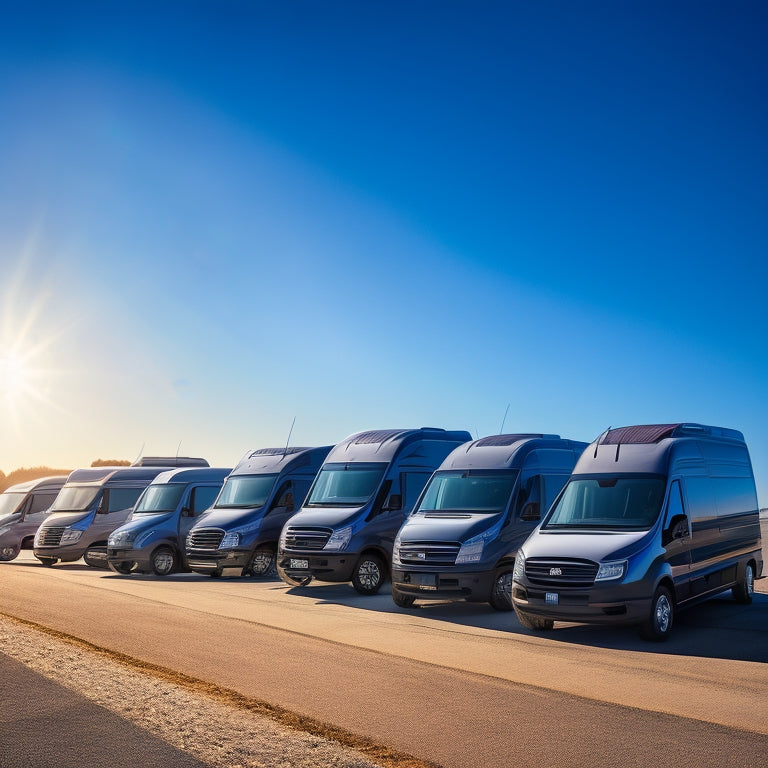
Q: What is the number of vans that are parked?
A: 7